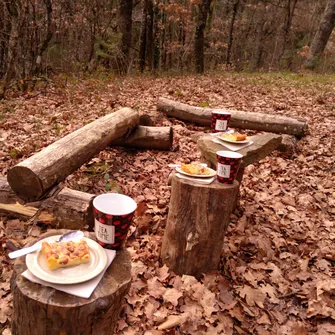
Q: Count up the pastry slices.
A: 3